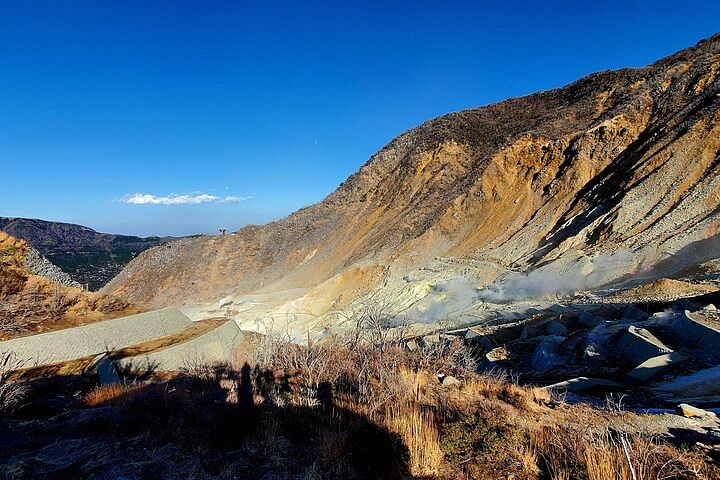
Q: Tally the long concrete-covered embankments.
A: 2